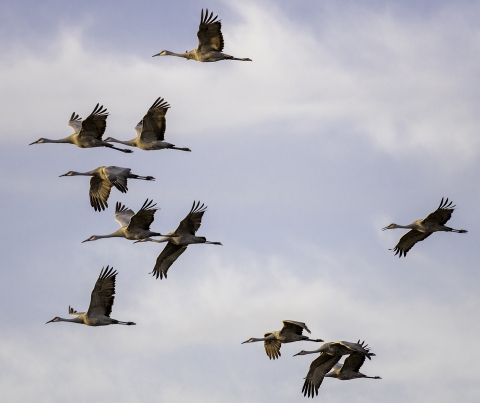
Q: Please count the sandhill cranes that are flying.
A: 11